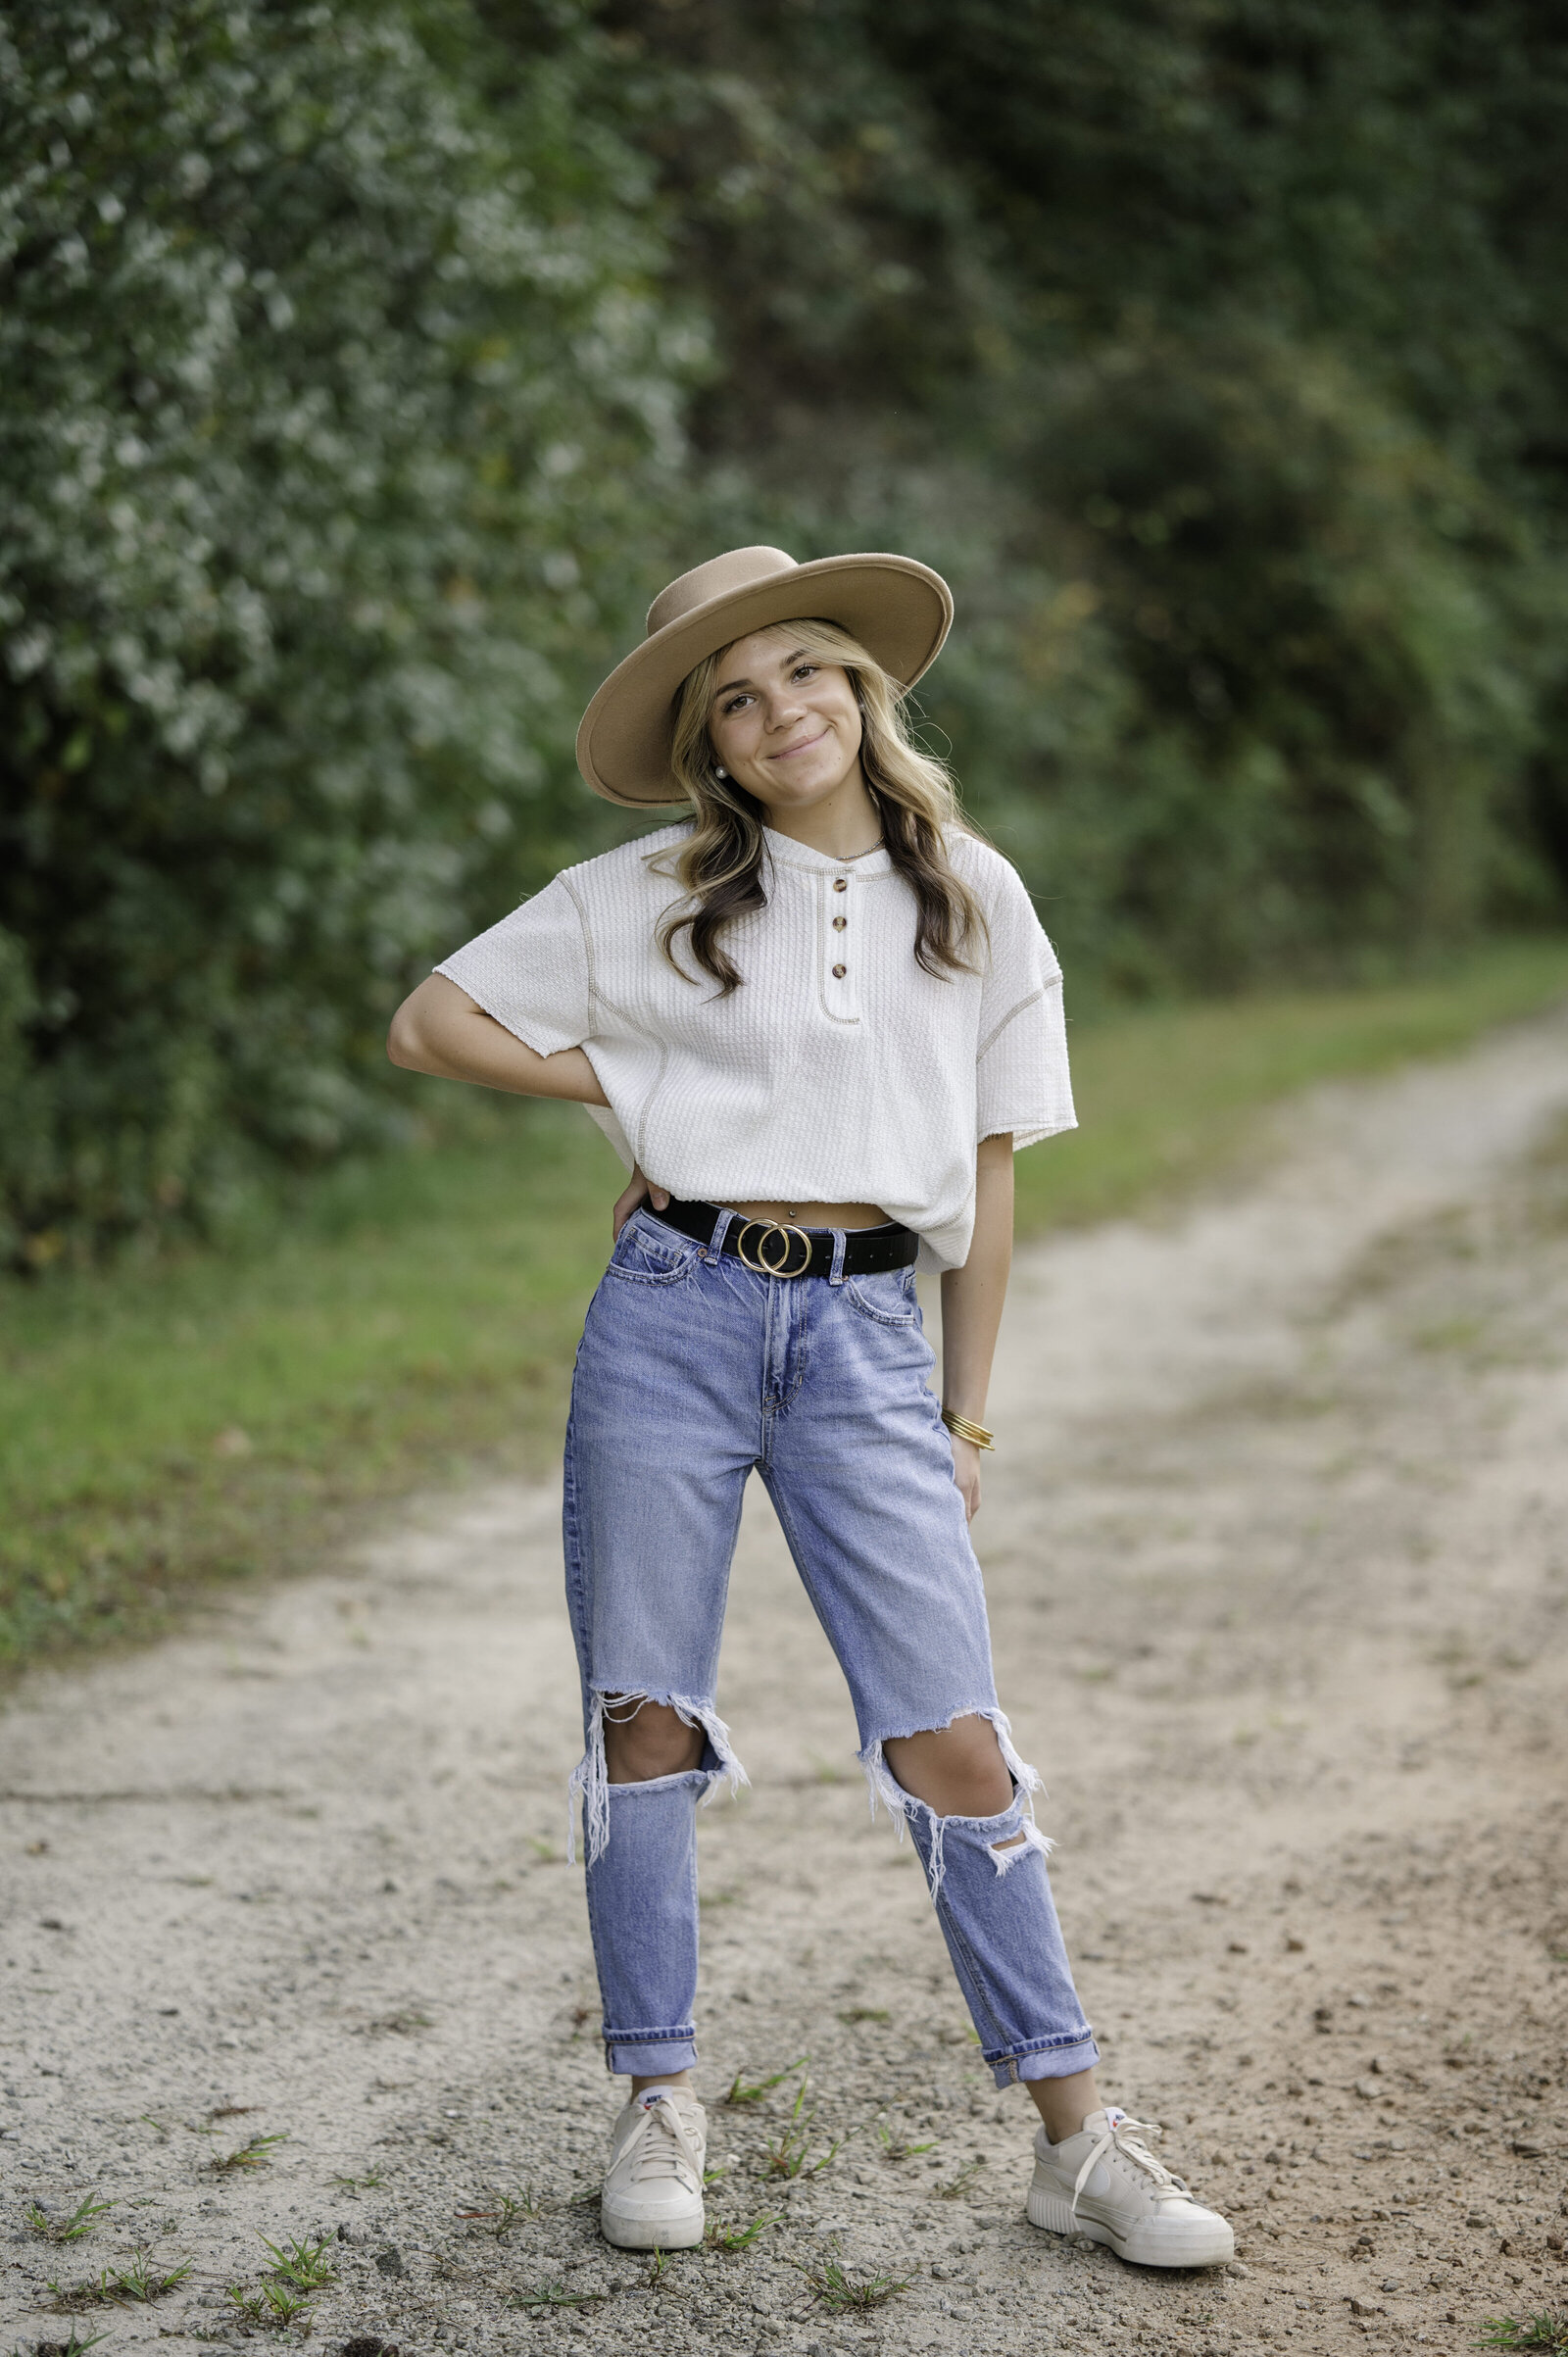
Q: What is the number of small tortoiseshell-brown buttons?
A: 3